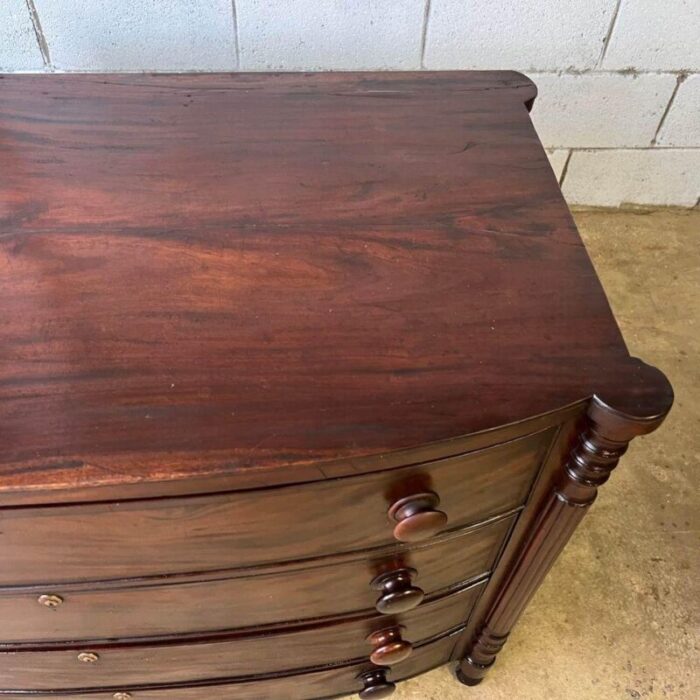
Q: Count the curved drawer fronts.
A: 4